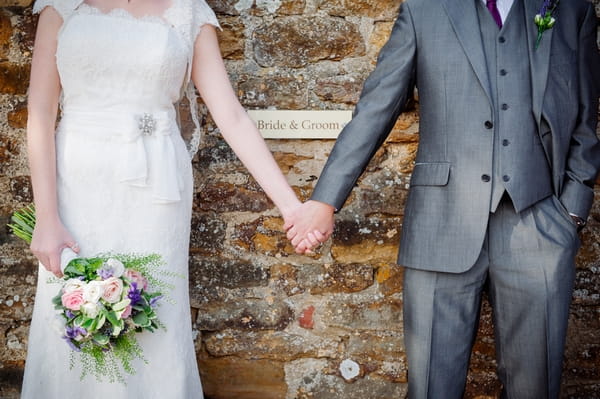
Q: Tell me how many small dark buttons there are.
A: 7